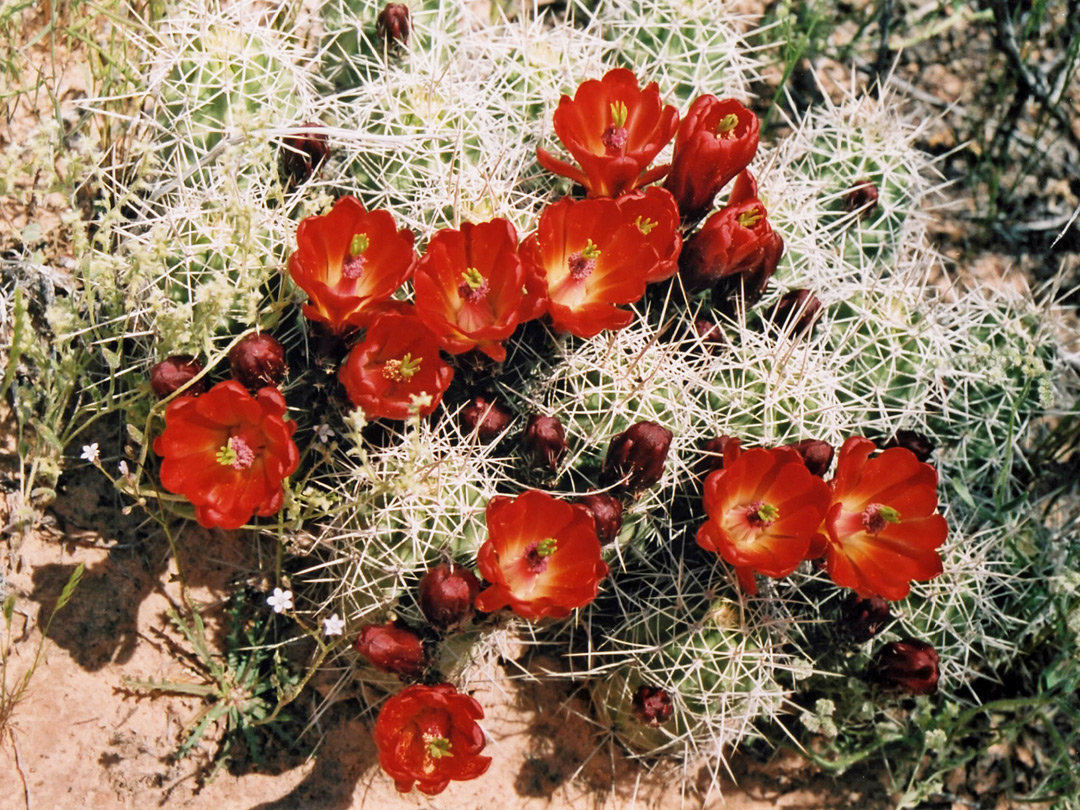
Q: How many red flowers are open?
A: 13